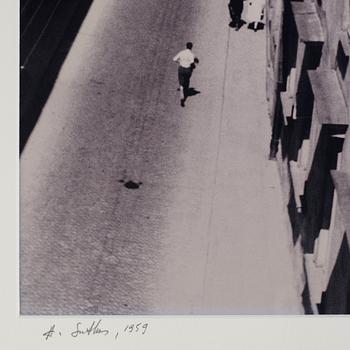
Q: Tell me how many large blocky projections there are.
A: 3